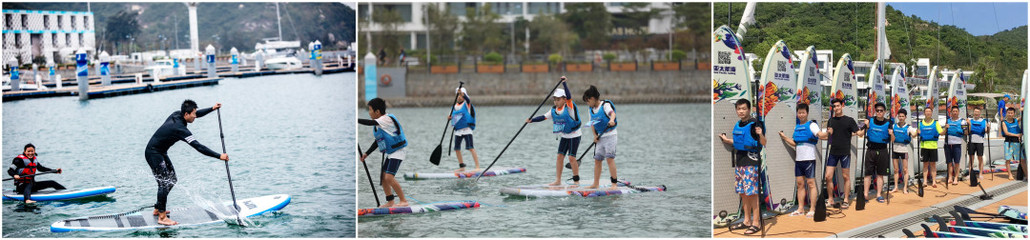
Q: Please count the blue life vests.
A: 12